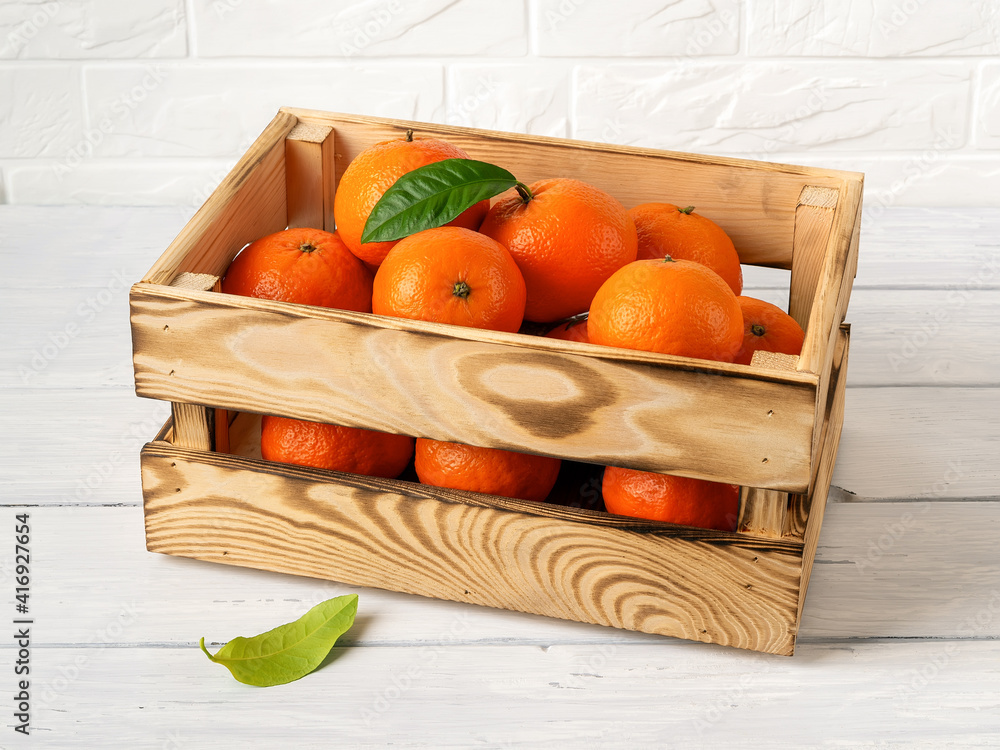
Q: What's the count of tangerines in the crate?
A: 11